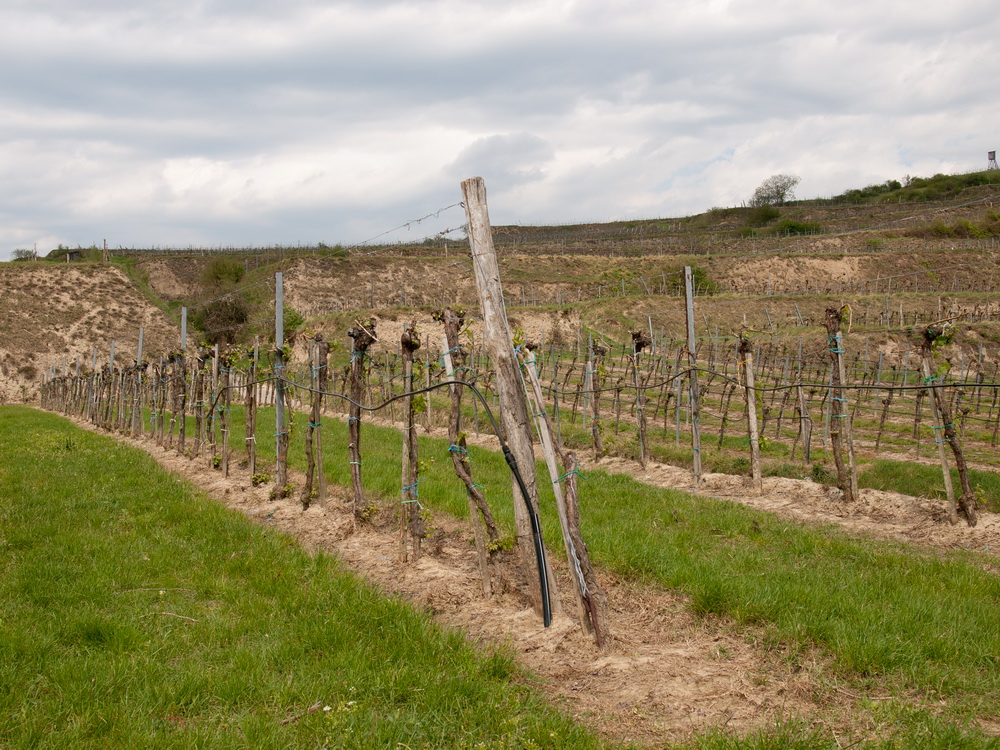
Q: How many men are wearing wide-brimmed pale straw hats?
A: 0